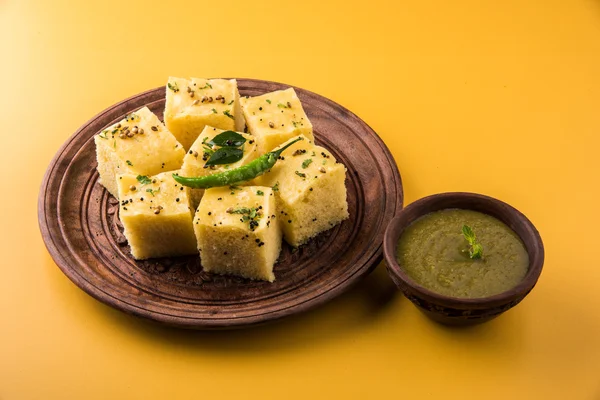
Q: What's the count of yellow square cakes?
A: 7